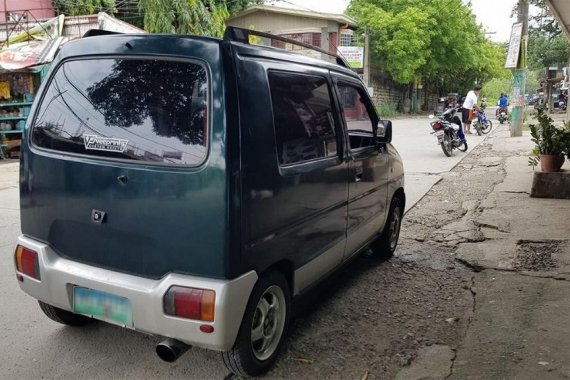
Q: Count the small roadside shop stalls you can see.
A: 1